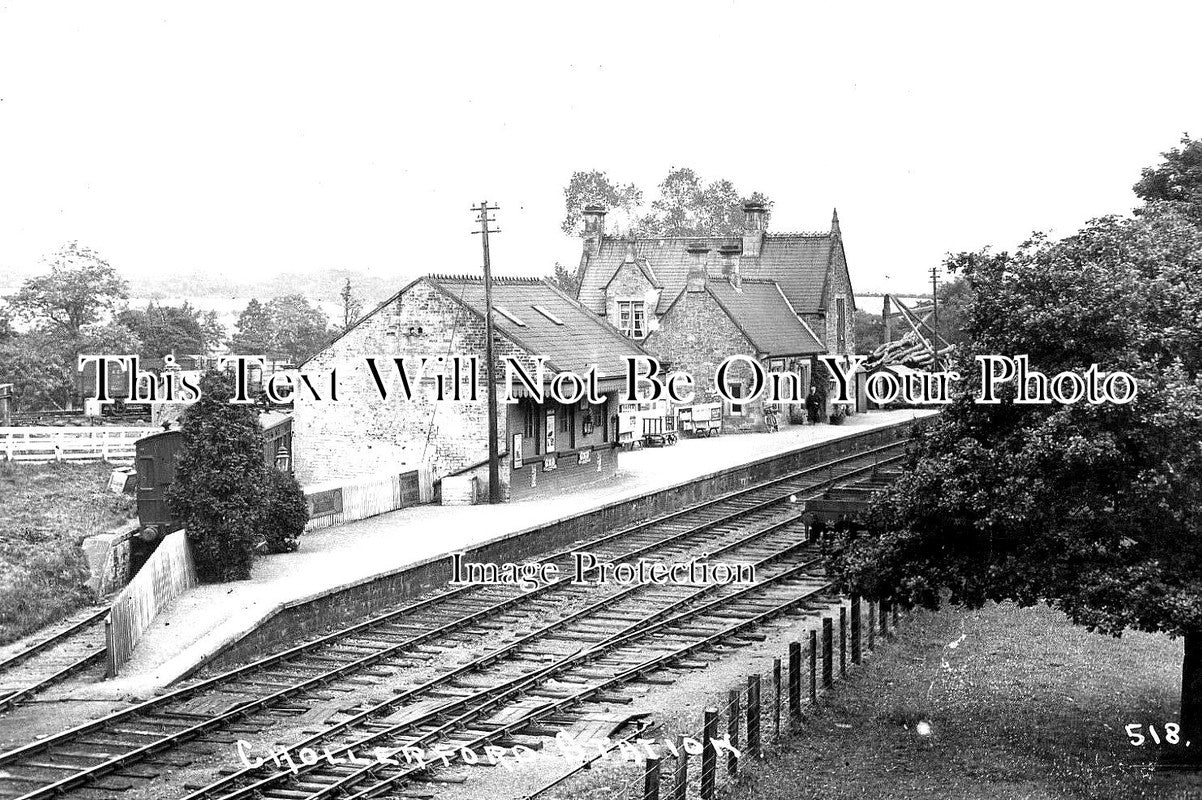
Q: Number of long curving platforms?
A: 1